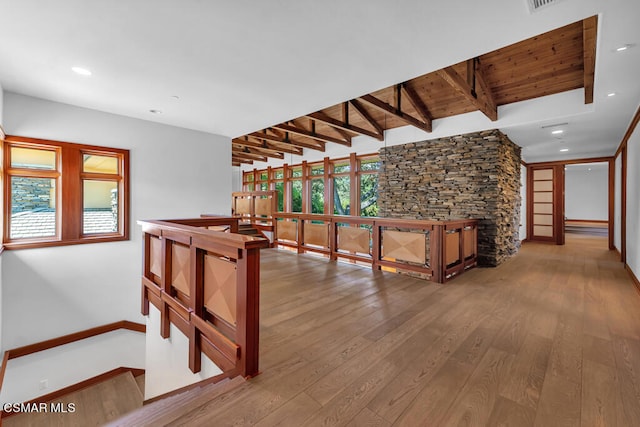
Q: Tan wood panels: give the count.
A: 11